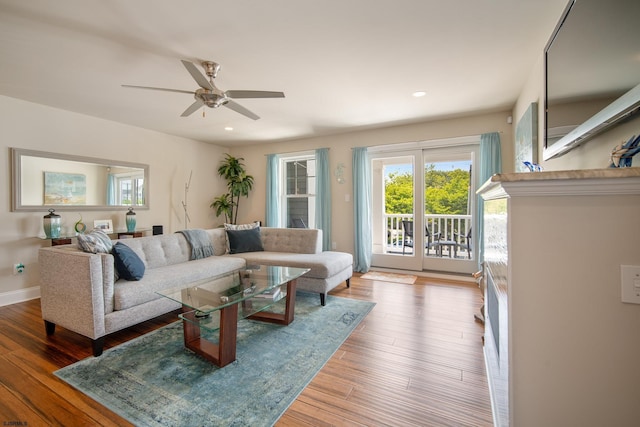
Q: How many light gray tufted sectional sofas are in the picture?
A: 1